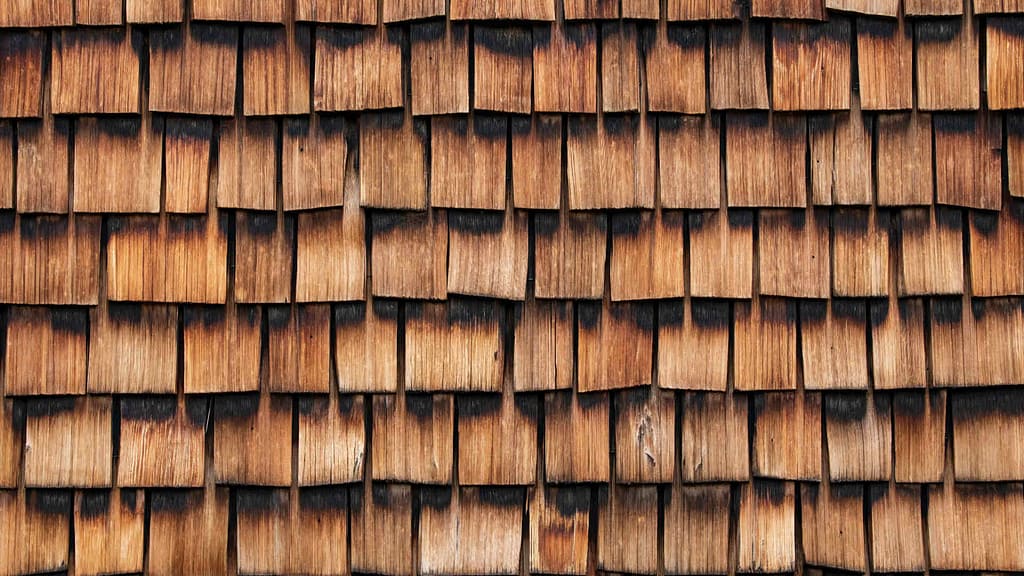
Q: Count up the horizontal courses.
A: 7